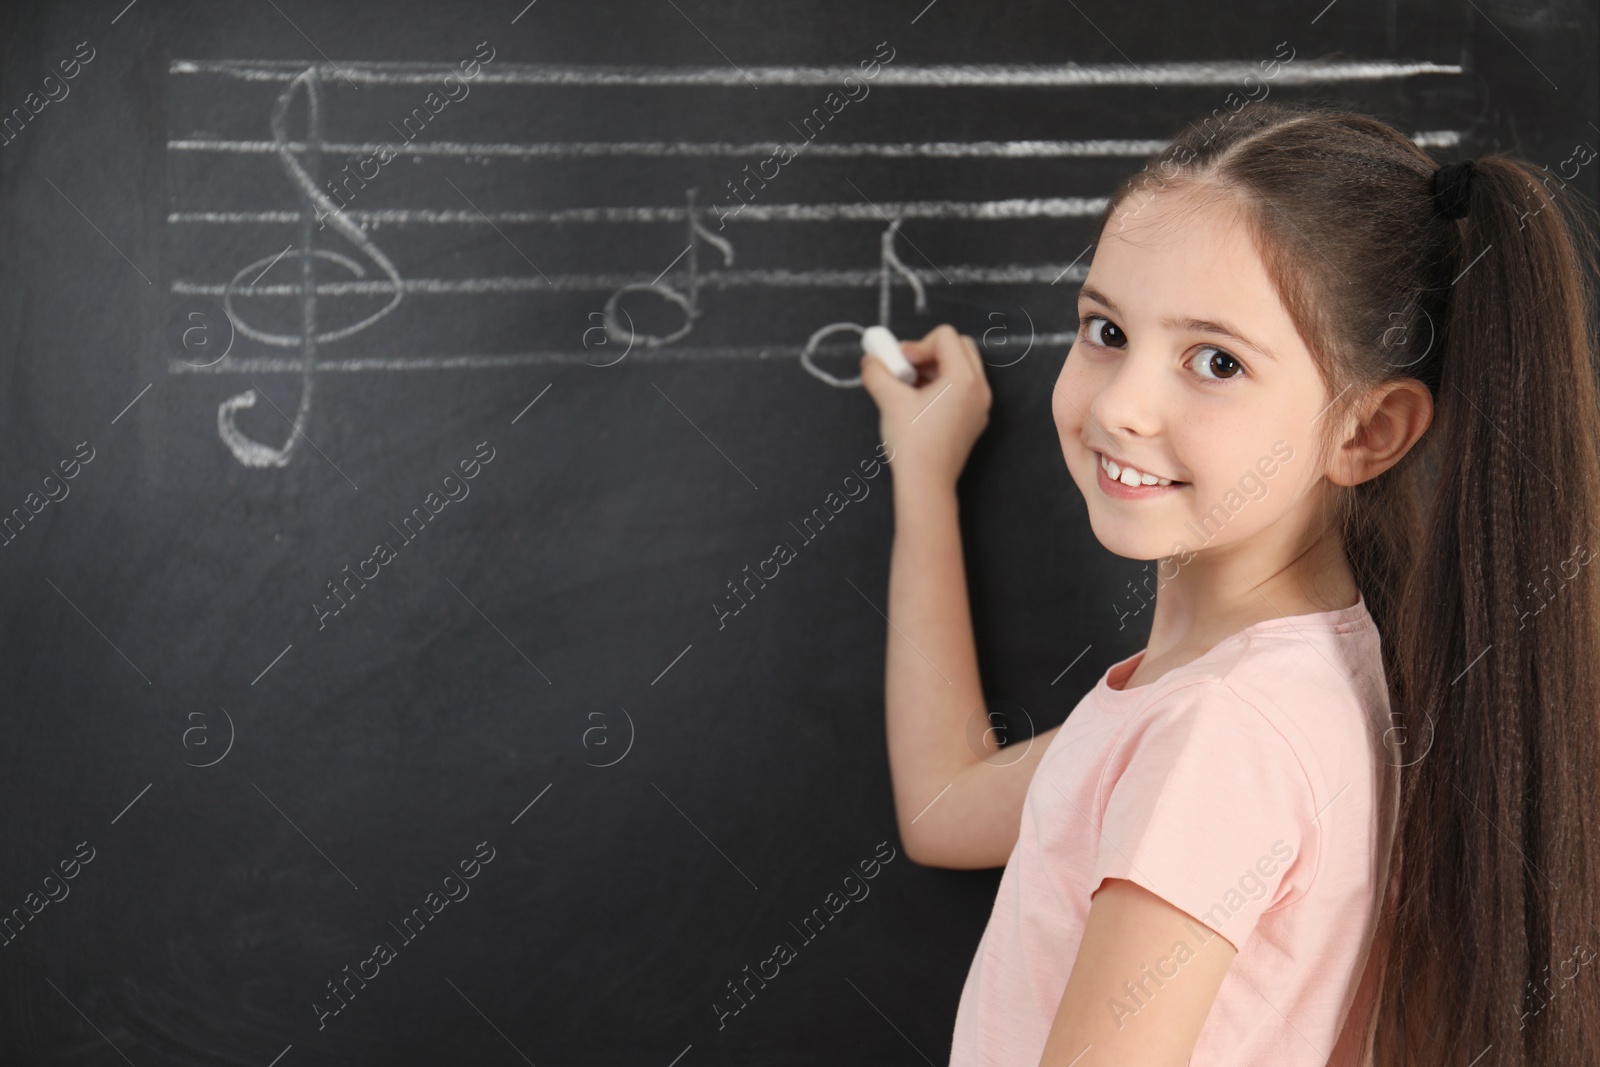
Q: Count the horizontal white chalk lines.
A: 5